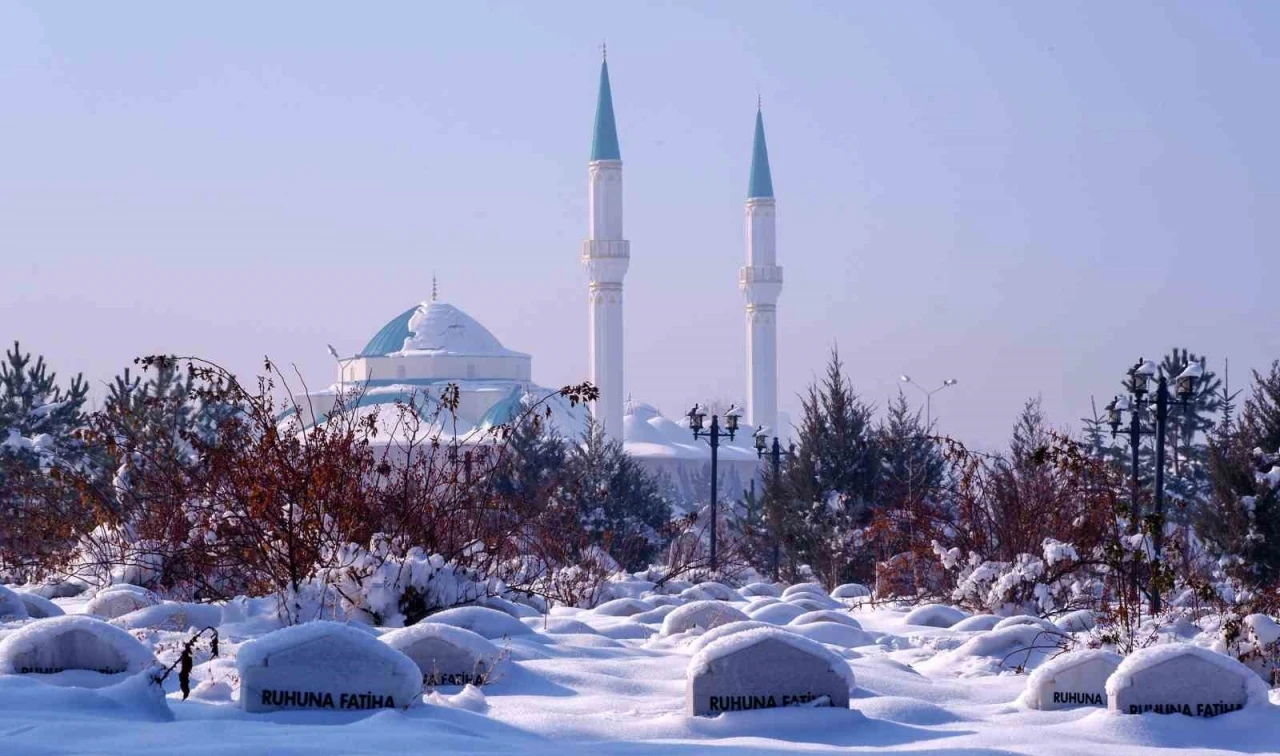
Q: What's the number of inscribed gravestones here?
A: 6